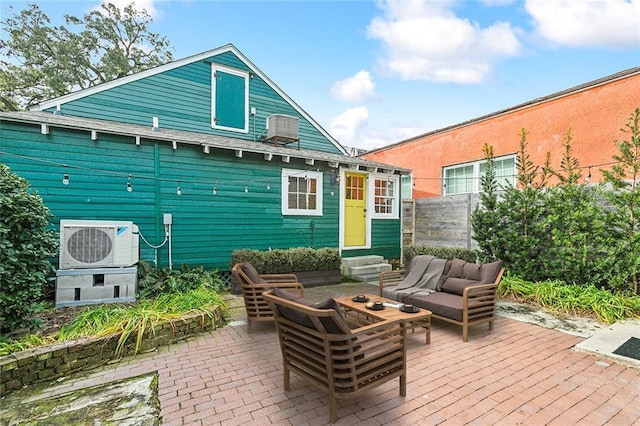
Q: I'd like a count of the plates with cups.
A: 3